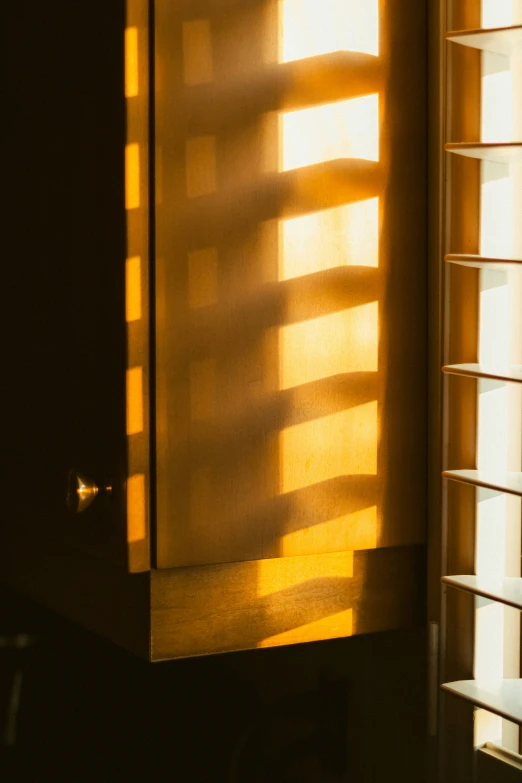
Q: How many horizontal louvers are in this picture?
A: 7